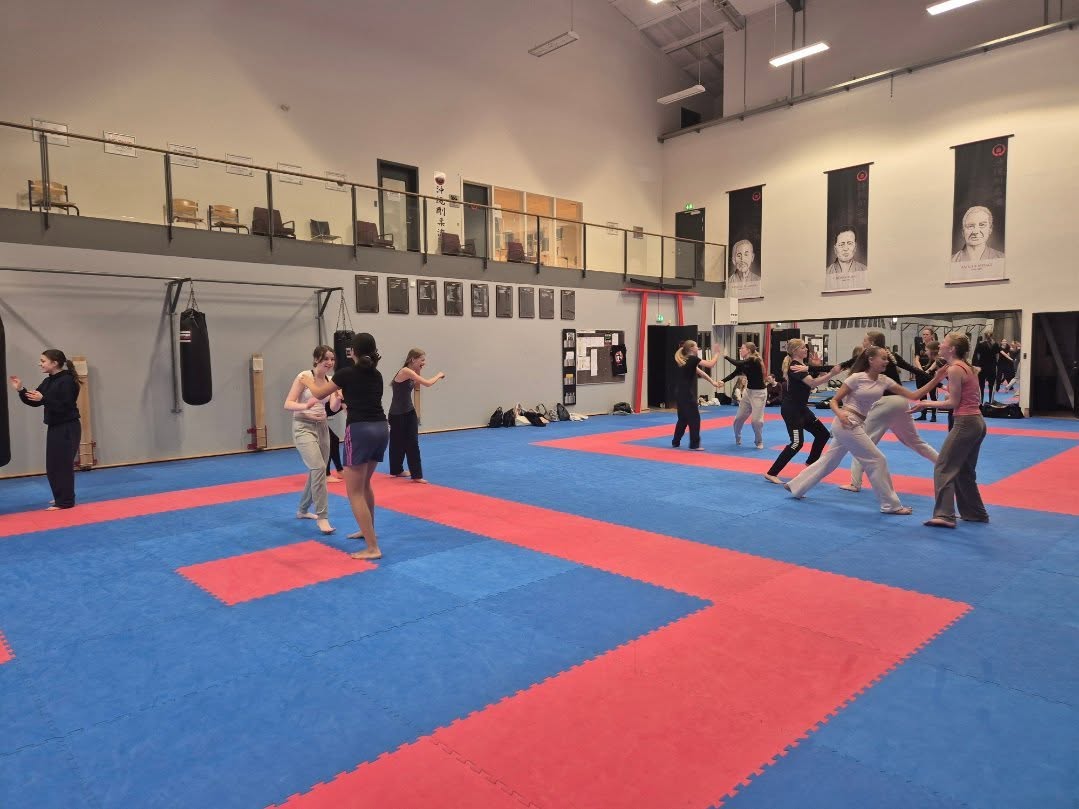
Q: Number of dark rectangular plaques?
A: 9